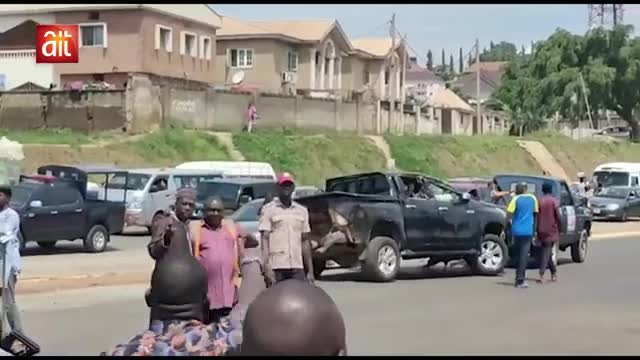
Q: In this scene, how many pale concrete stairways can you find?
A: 3